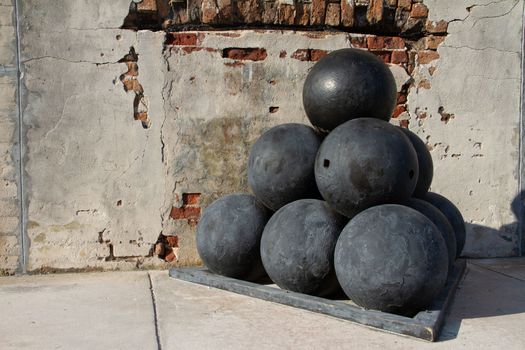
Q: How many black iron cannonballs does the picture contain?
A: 9